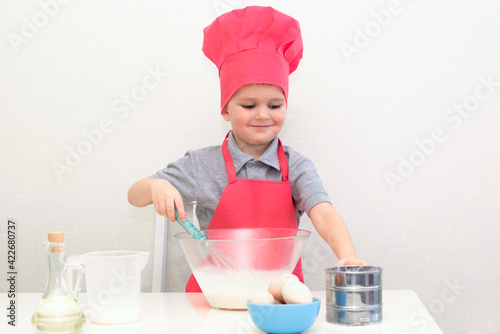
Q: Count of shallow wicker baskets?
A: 0